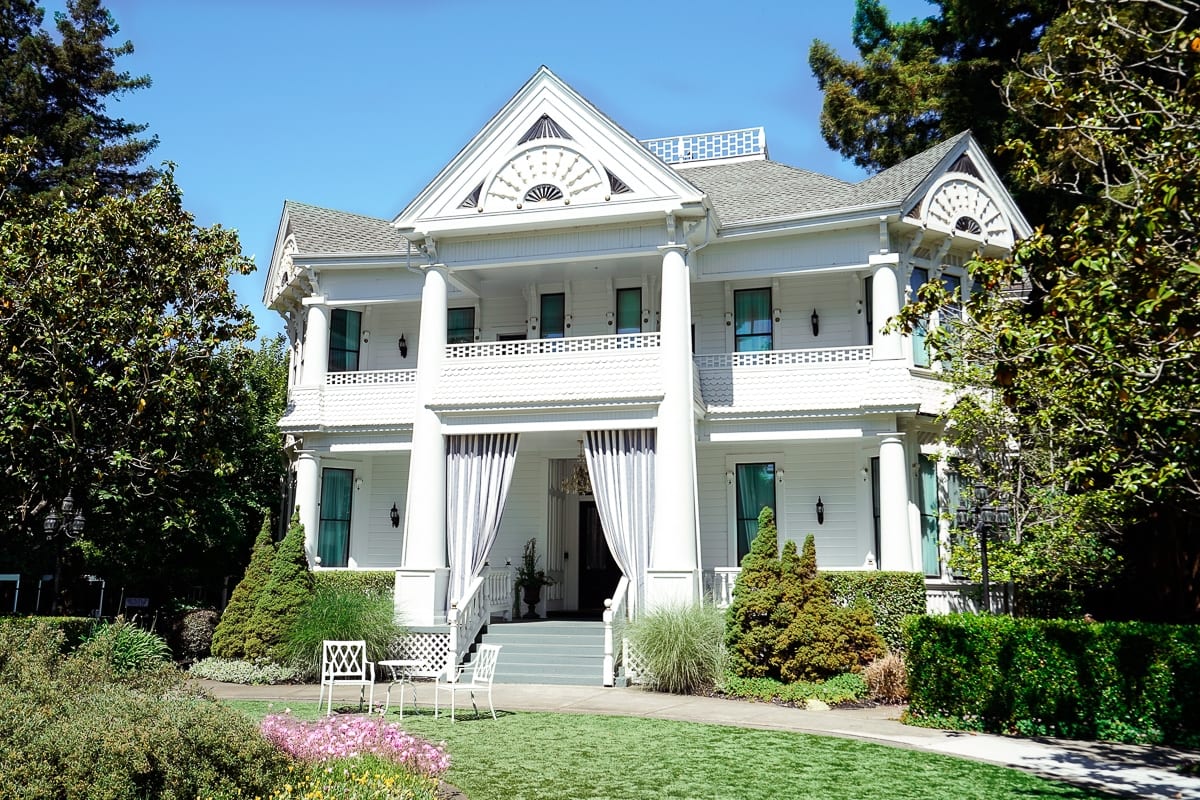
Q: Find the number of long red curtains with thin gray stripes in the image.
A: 0